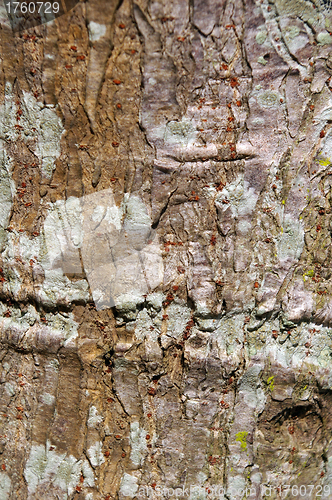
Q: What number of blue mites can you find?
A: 0